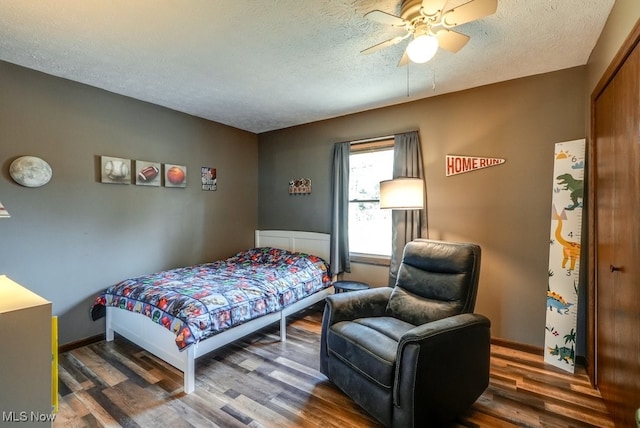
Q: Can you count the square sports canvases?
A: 3